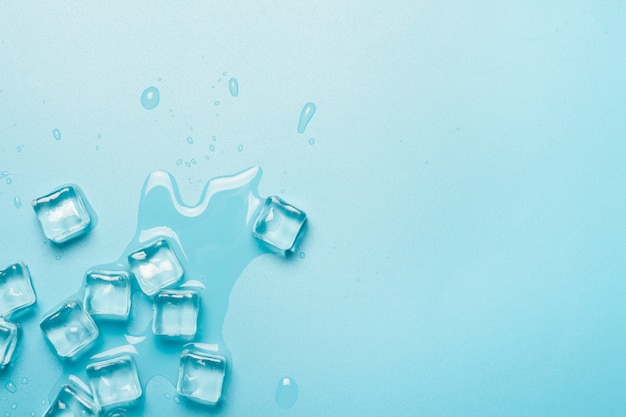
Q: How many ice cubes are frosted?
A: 0